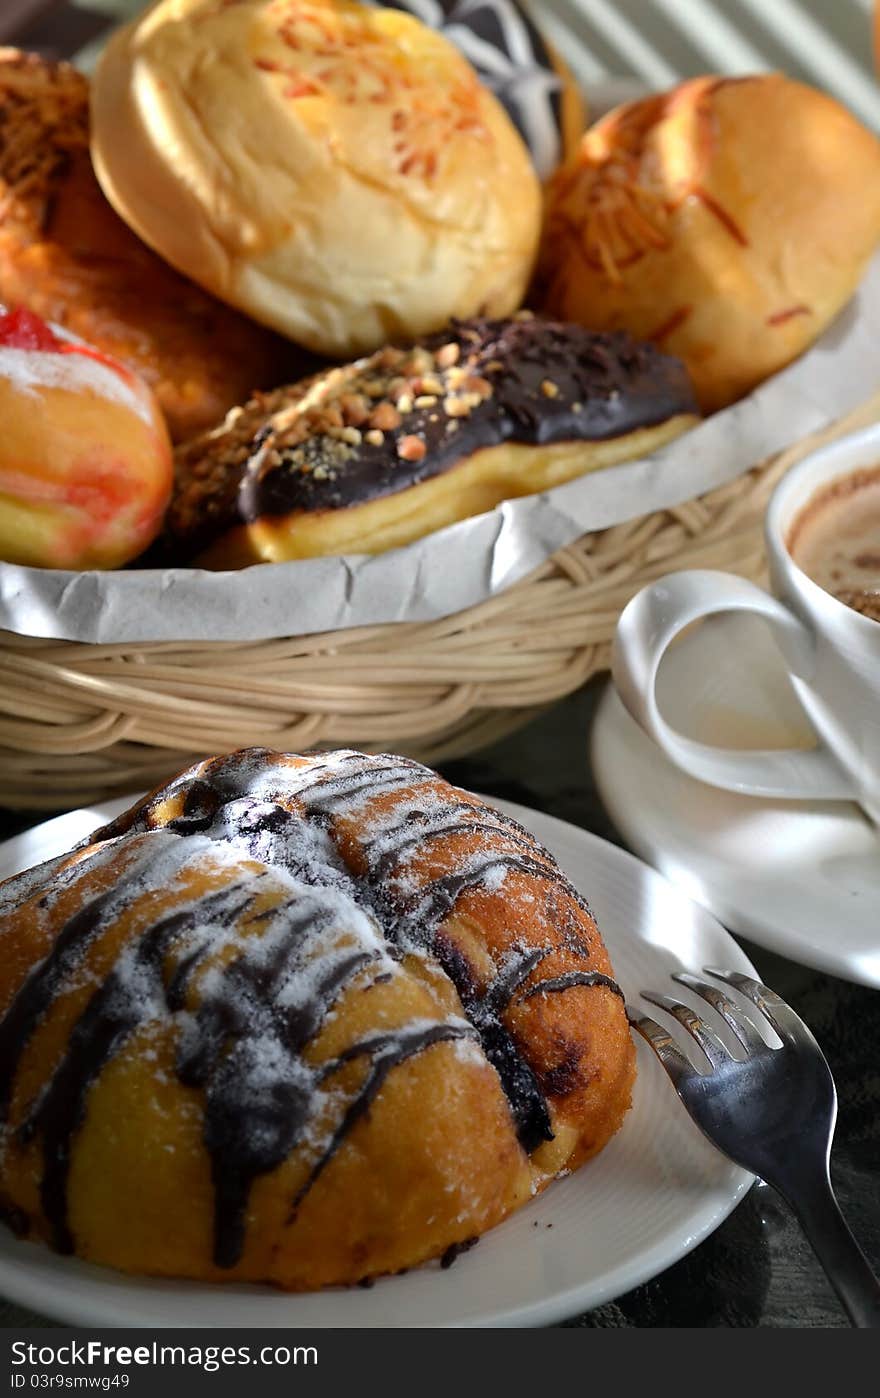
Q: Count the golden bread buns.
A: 2